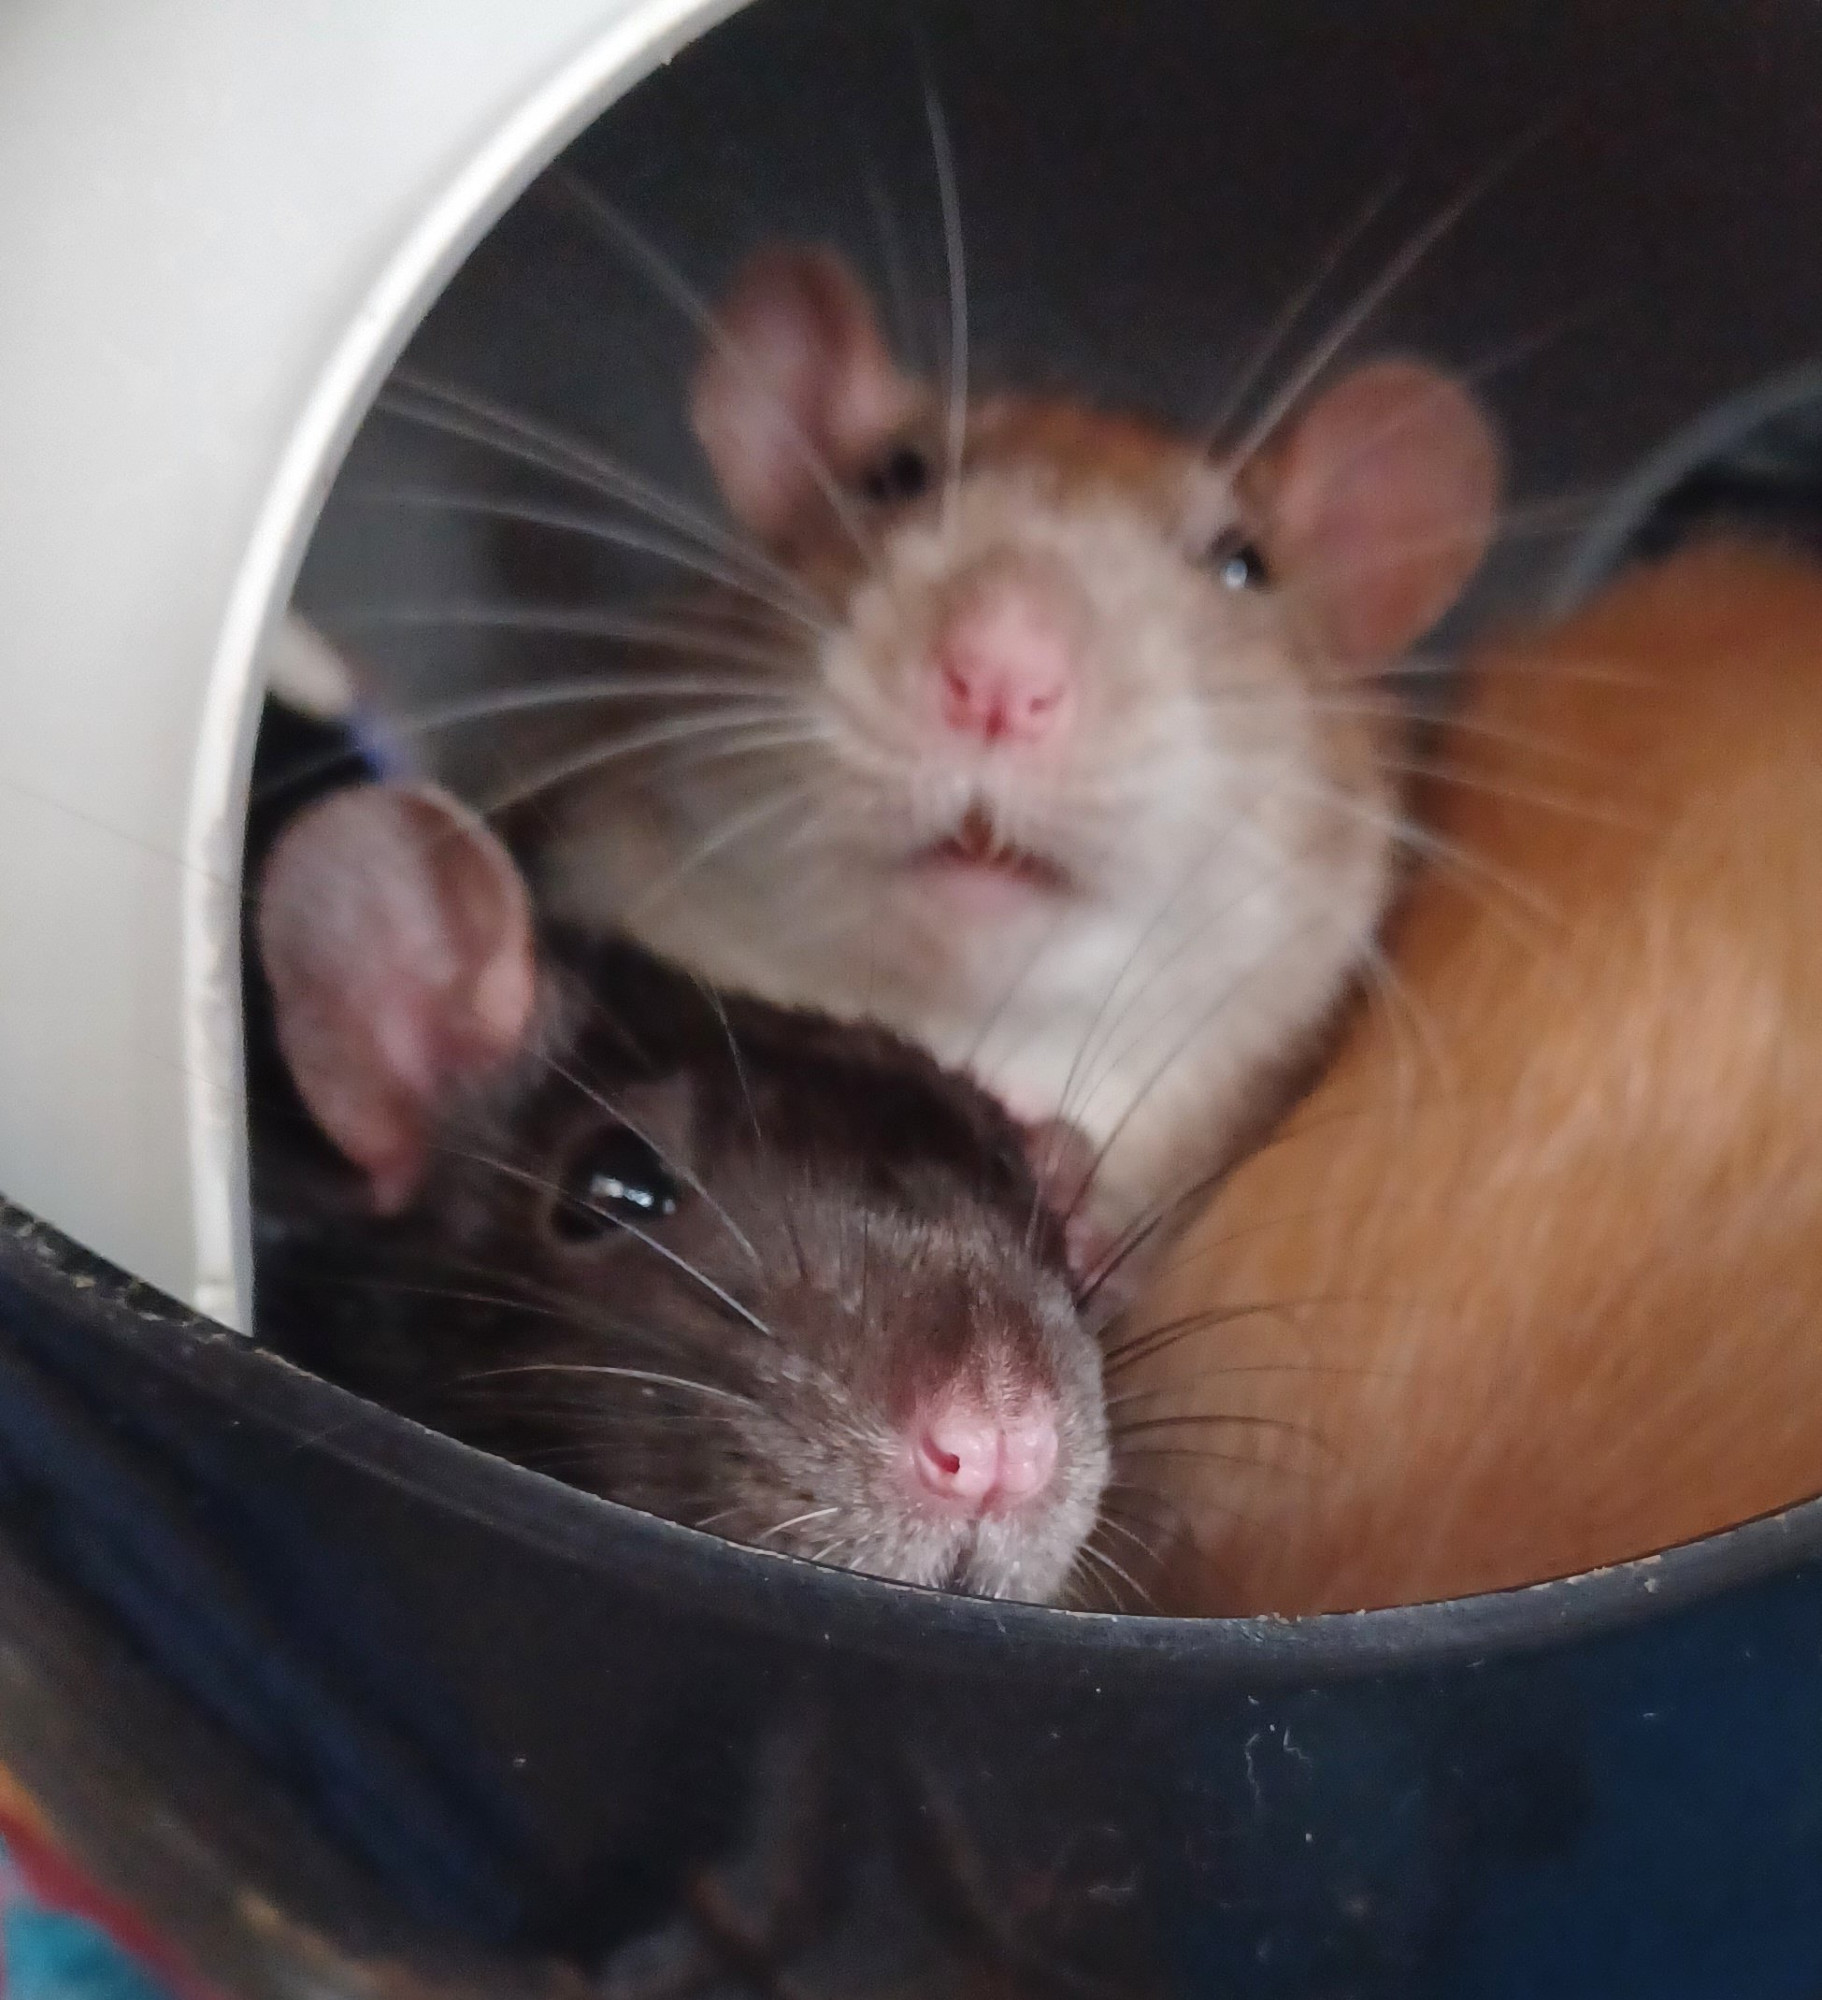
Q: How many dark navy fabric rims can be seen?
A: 1